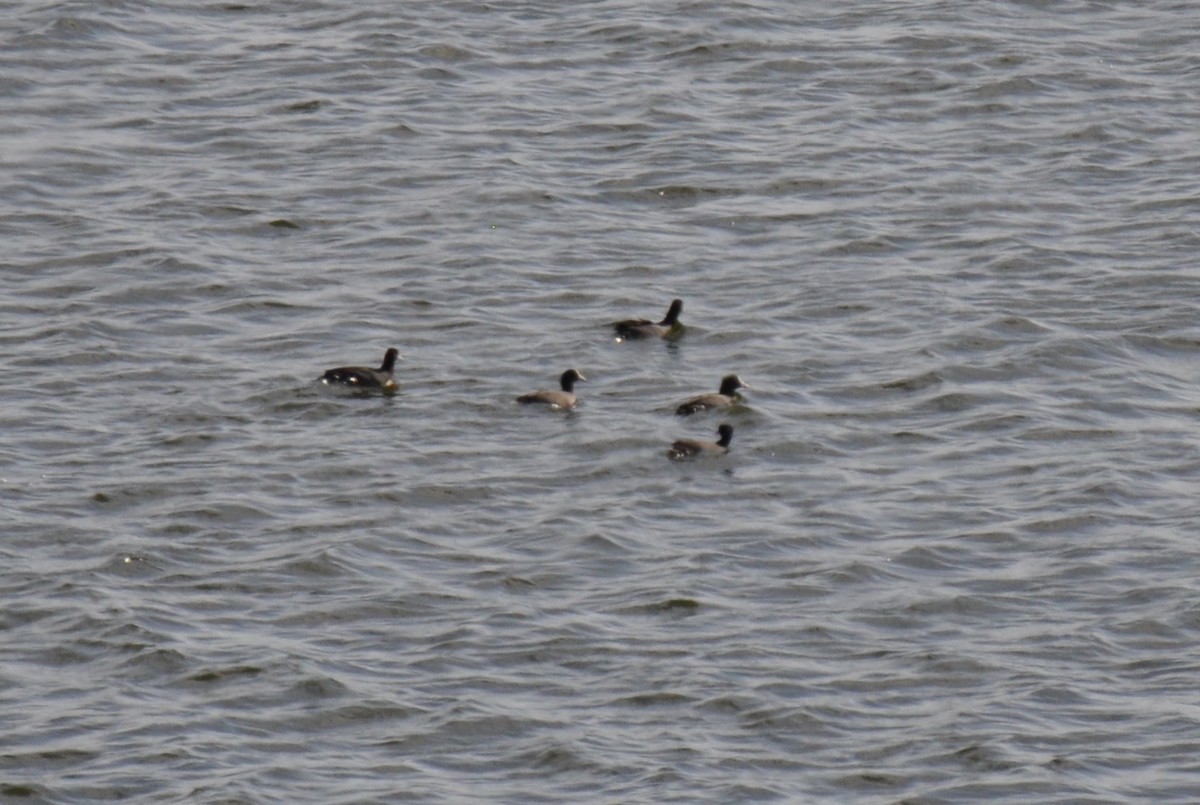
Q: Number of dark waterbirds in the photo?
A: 5